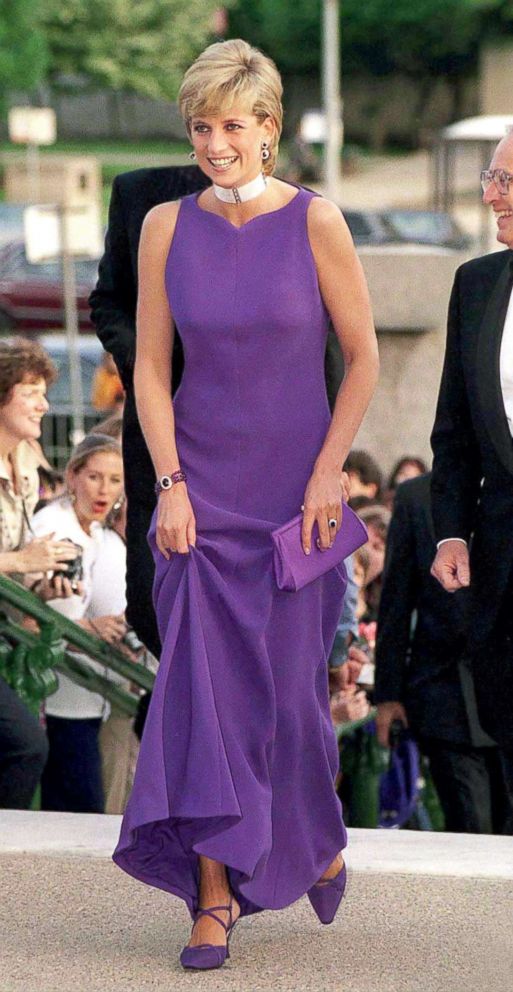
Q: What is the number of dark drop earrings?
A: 2